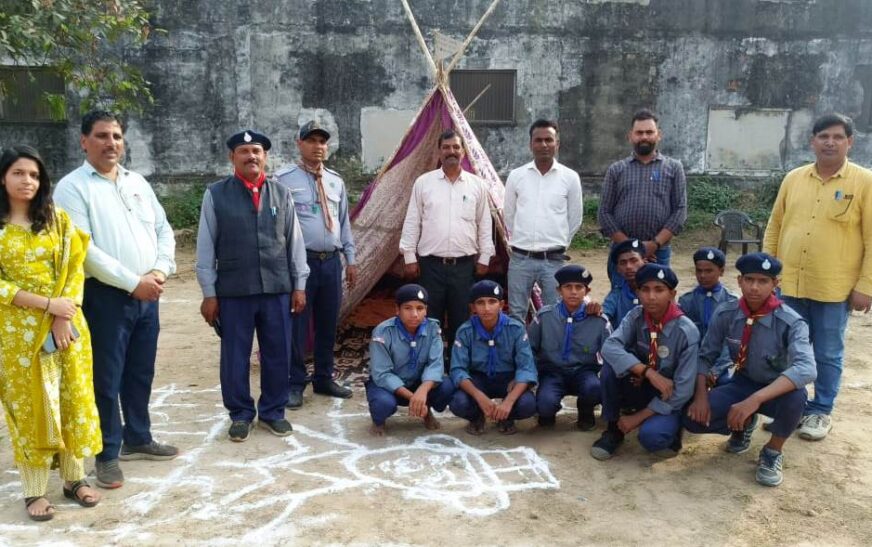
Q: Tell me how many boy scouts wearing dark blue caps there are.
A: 7